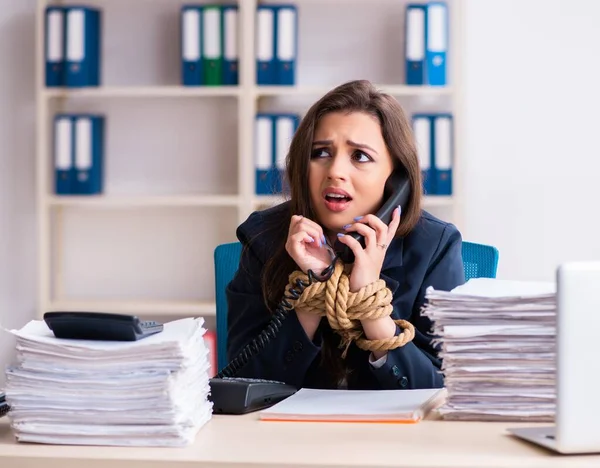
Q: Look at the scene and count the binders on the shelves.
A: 15